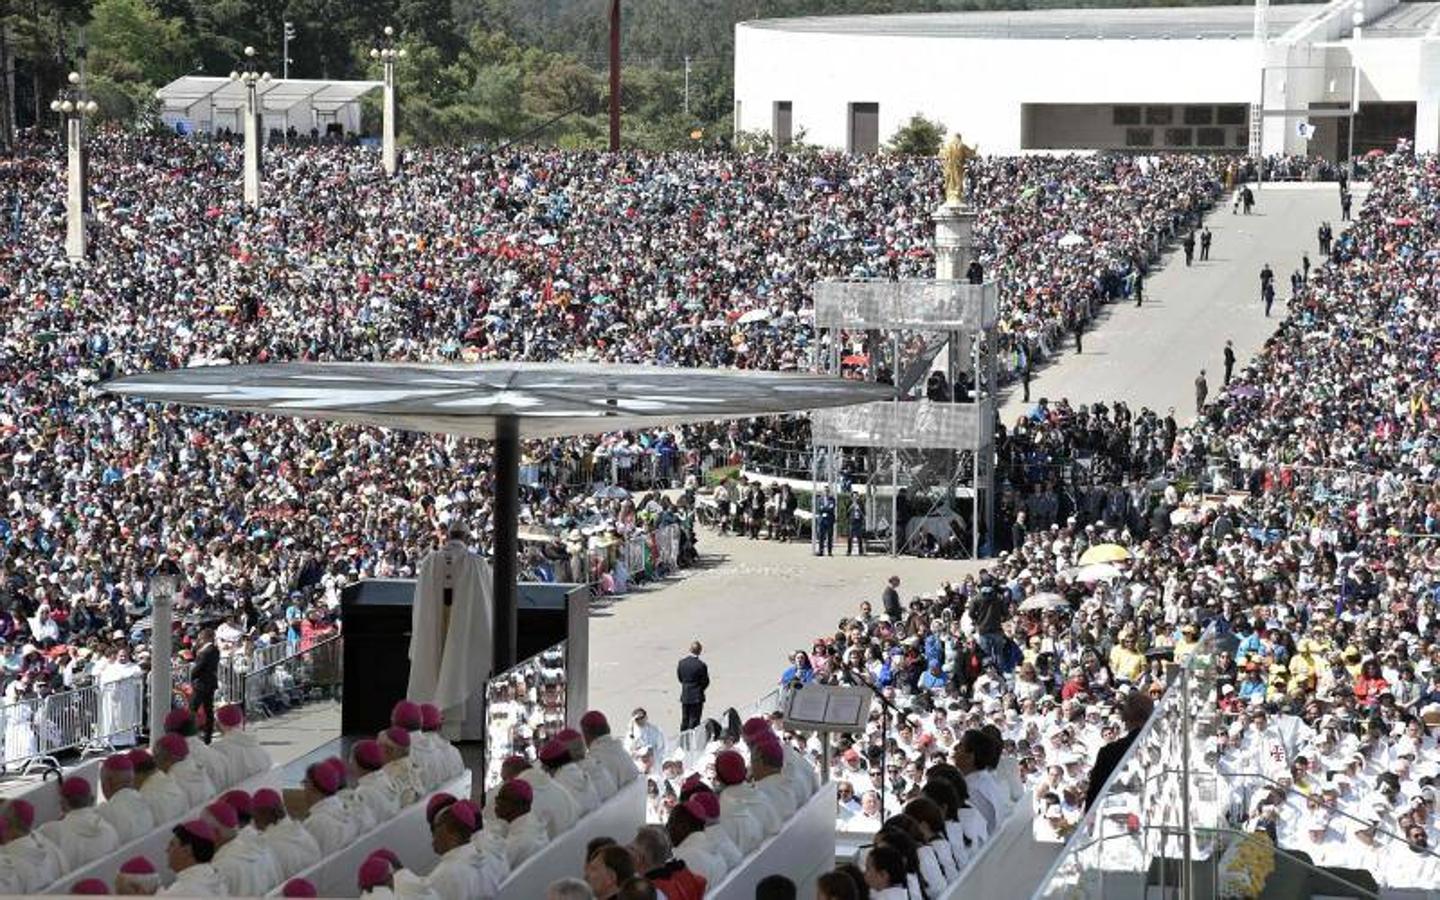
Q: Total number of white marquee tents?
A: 1